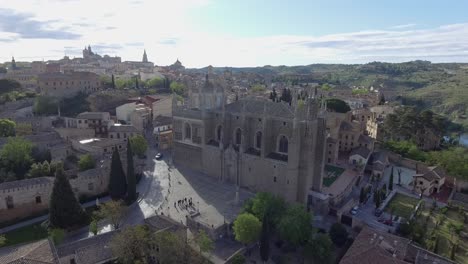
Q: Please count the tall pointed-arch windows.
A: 5